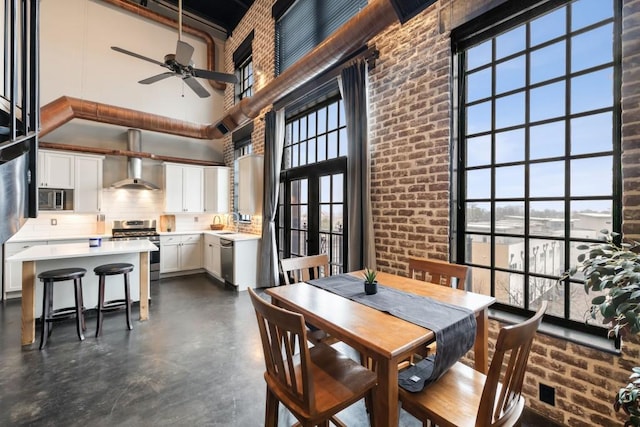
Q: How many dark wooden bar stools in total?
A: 2